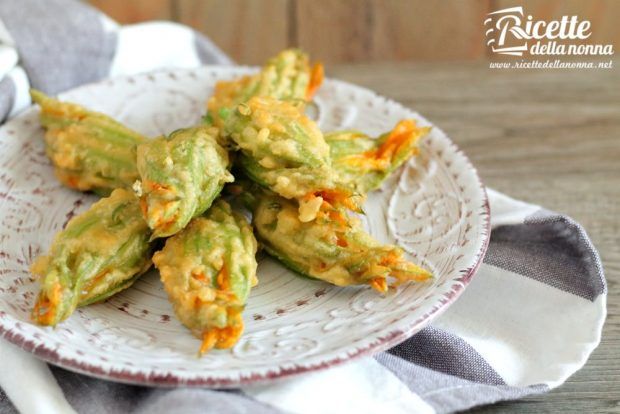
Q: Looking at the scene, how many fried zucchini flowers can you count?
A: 8